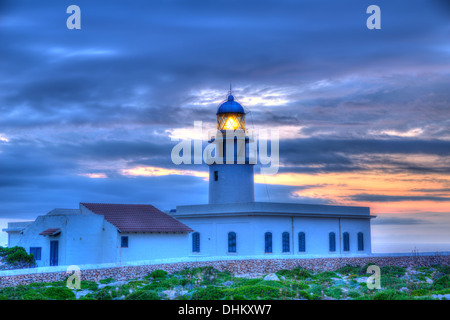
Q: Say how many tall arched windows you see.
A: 8